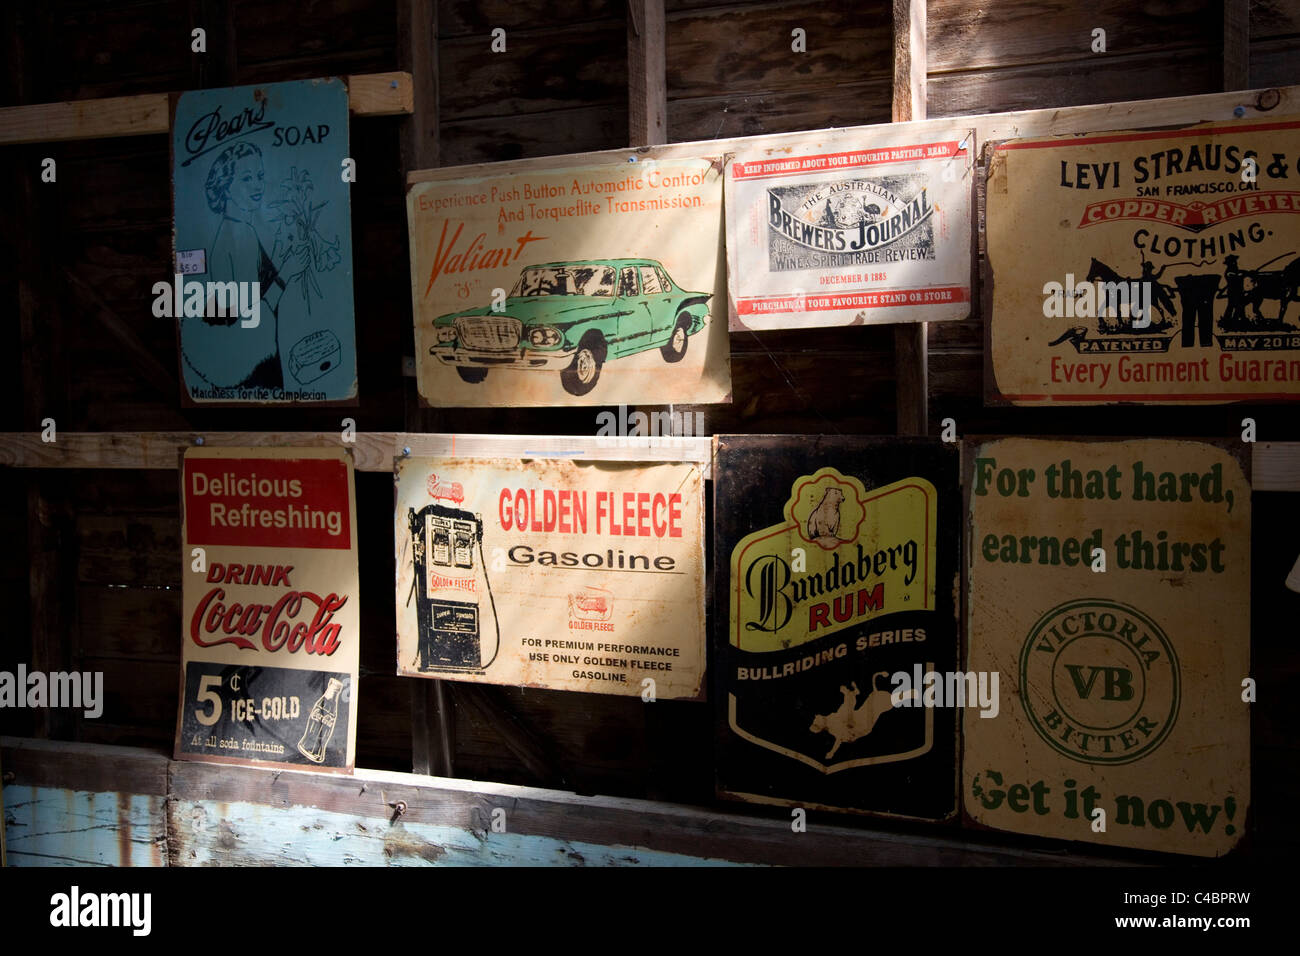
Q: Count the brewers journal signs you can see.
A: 1